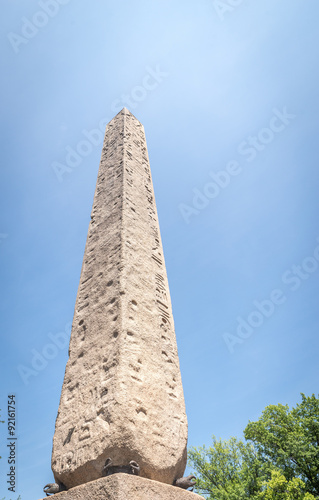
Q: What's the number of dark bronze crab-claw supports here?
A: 3